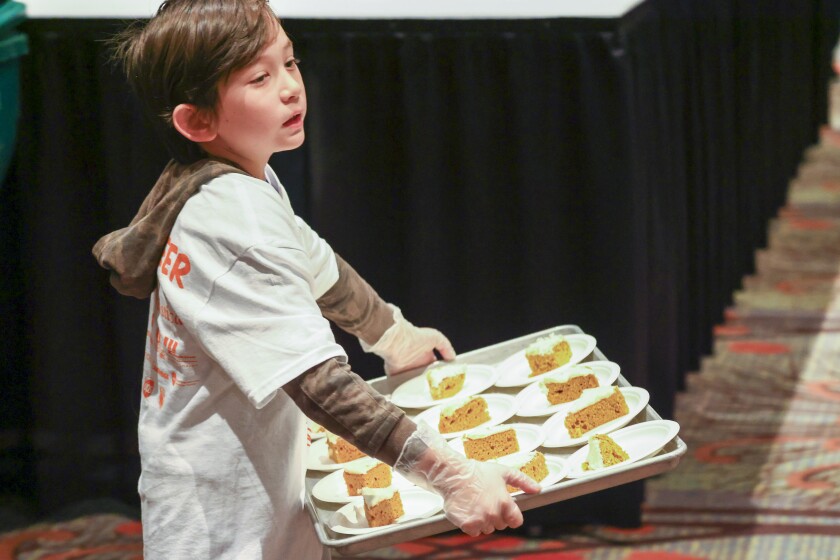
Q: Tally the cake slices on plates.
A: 12